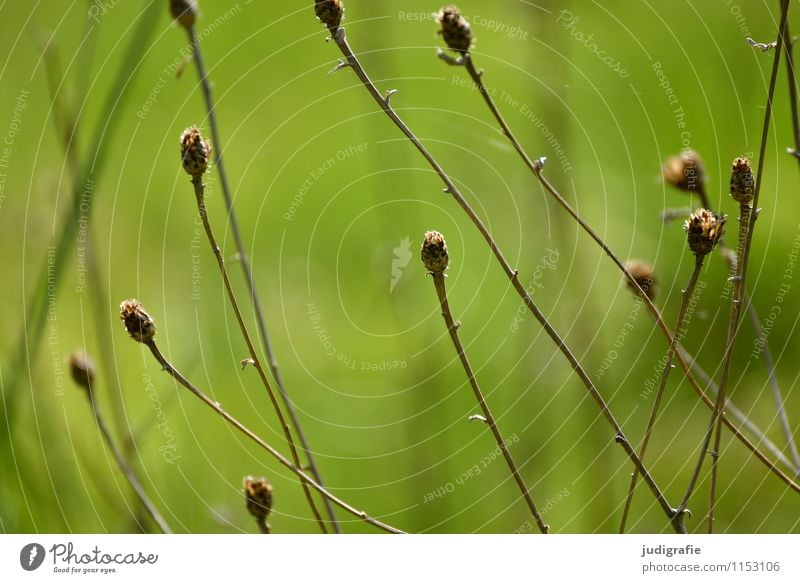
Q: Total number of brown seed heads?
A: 12